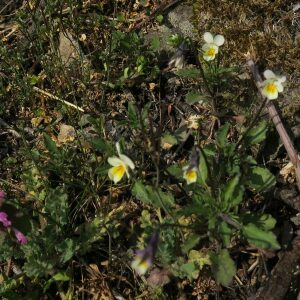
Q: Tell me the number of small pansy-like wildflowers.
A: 5